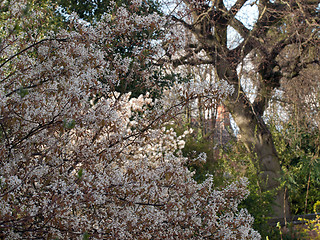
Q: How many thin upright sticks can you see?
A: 2